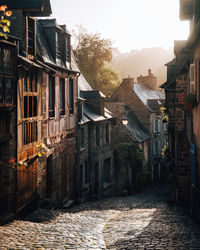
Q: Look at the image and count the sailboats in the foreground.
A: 0